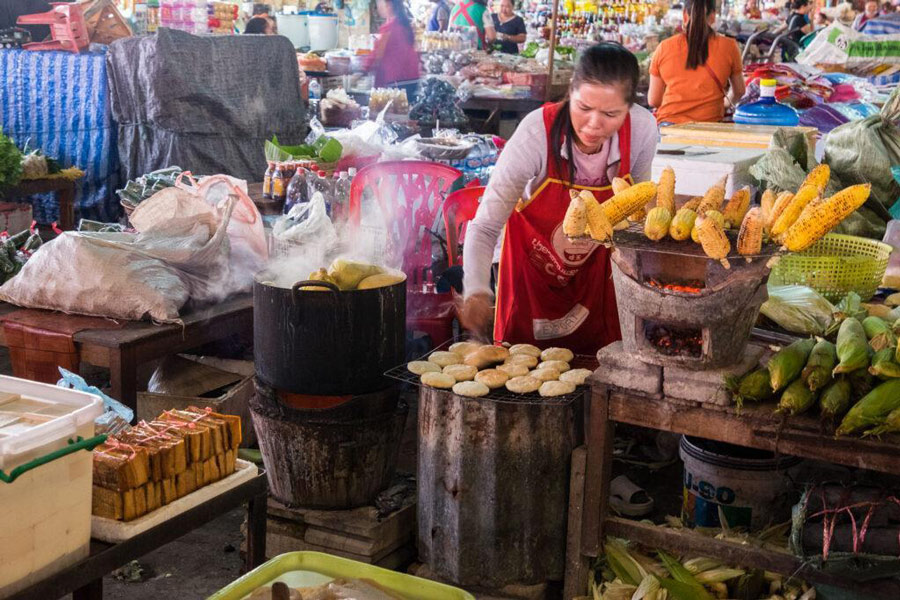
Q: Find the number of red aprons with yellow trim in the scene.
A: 1